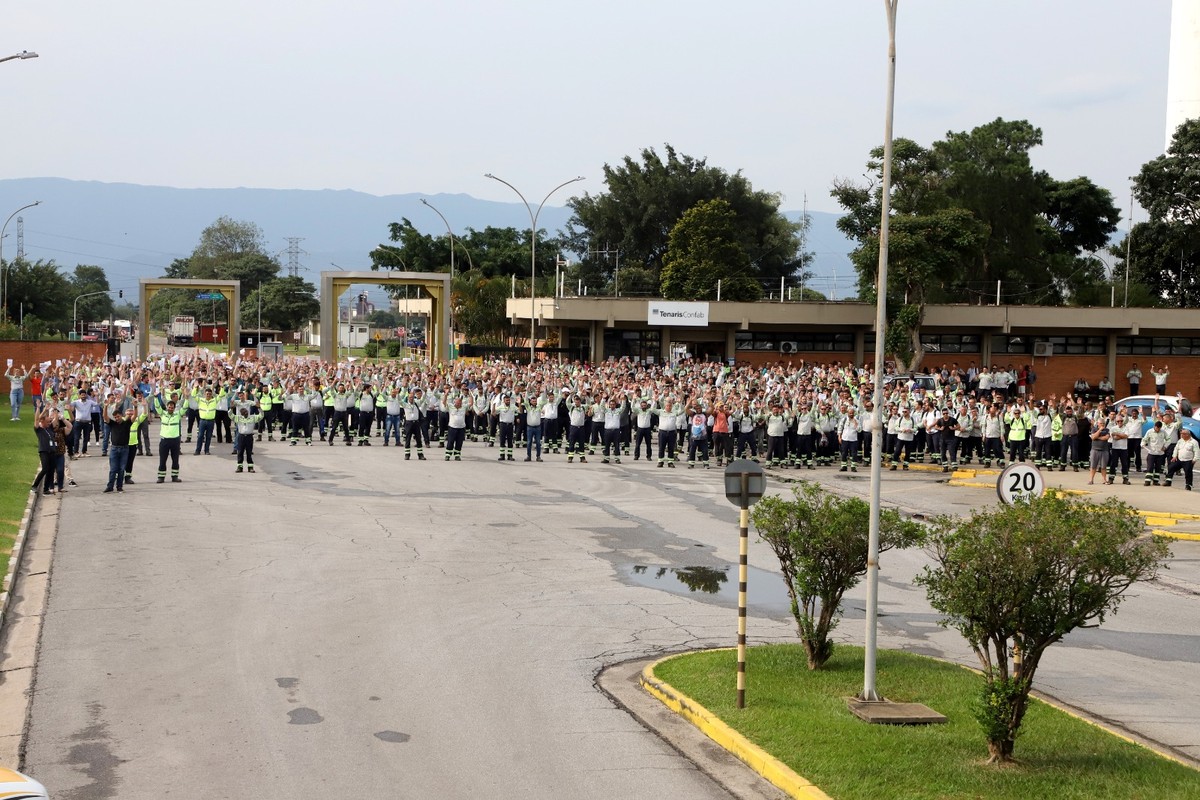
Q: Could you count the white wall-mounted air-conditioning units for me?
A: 2